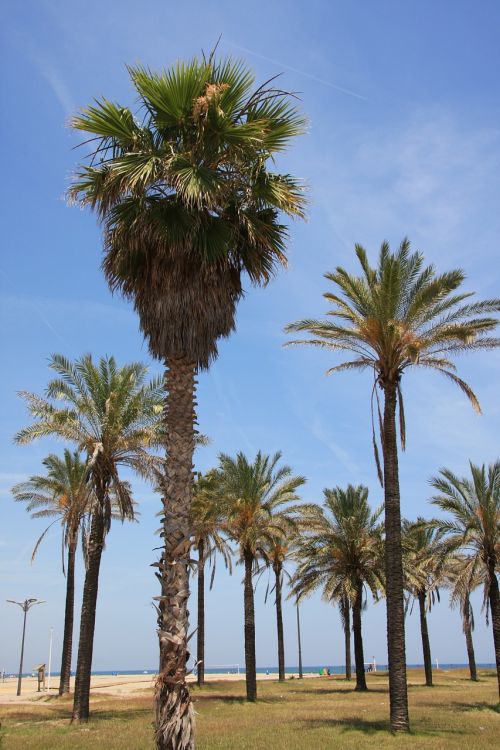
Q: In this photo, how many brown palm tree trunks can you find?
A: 12